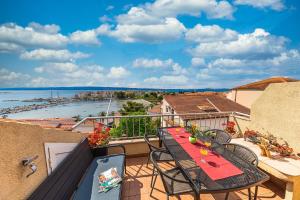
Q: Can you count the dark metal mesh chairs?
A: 4